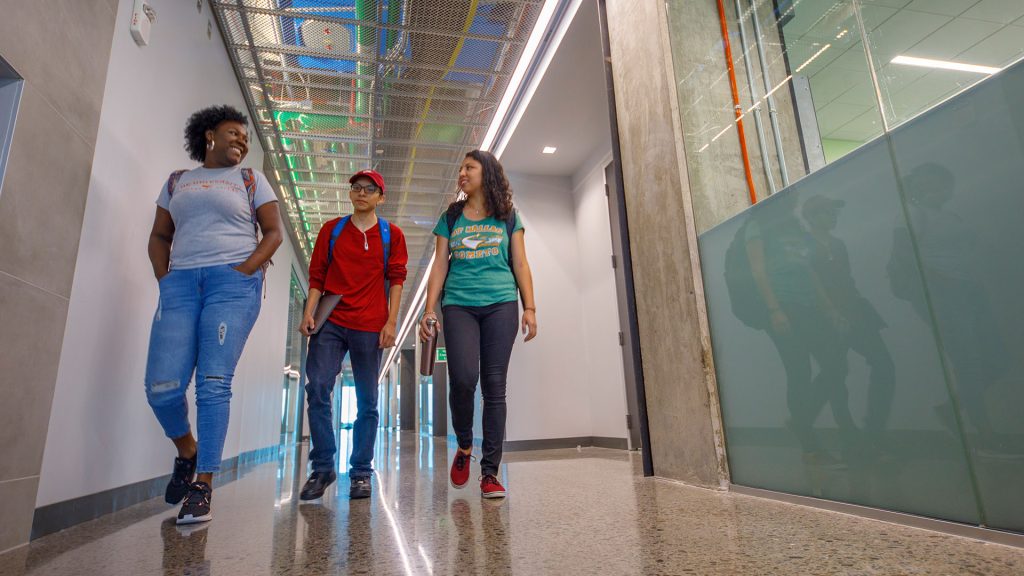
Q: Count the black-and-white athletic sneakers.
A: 2